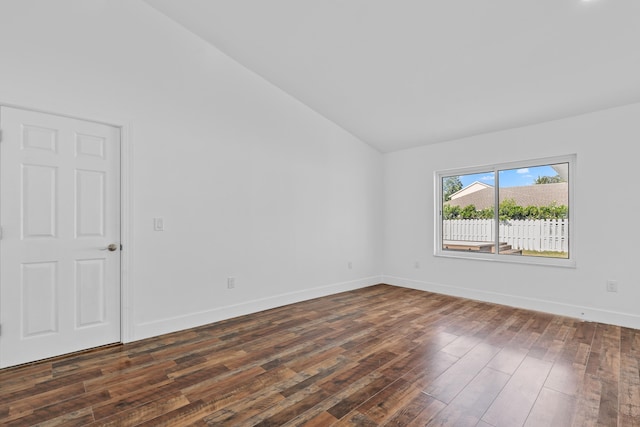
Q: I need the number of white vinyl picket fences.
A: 1